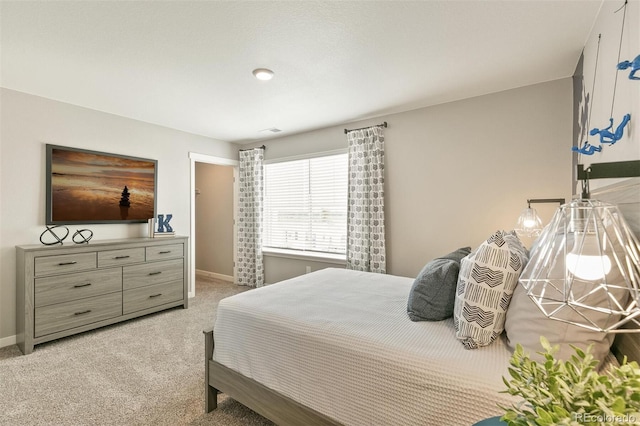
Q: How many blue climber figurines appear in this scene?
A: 3